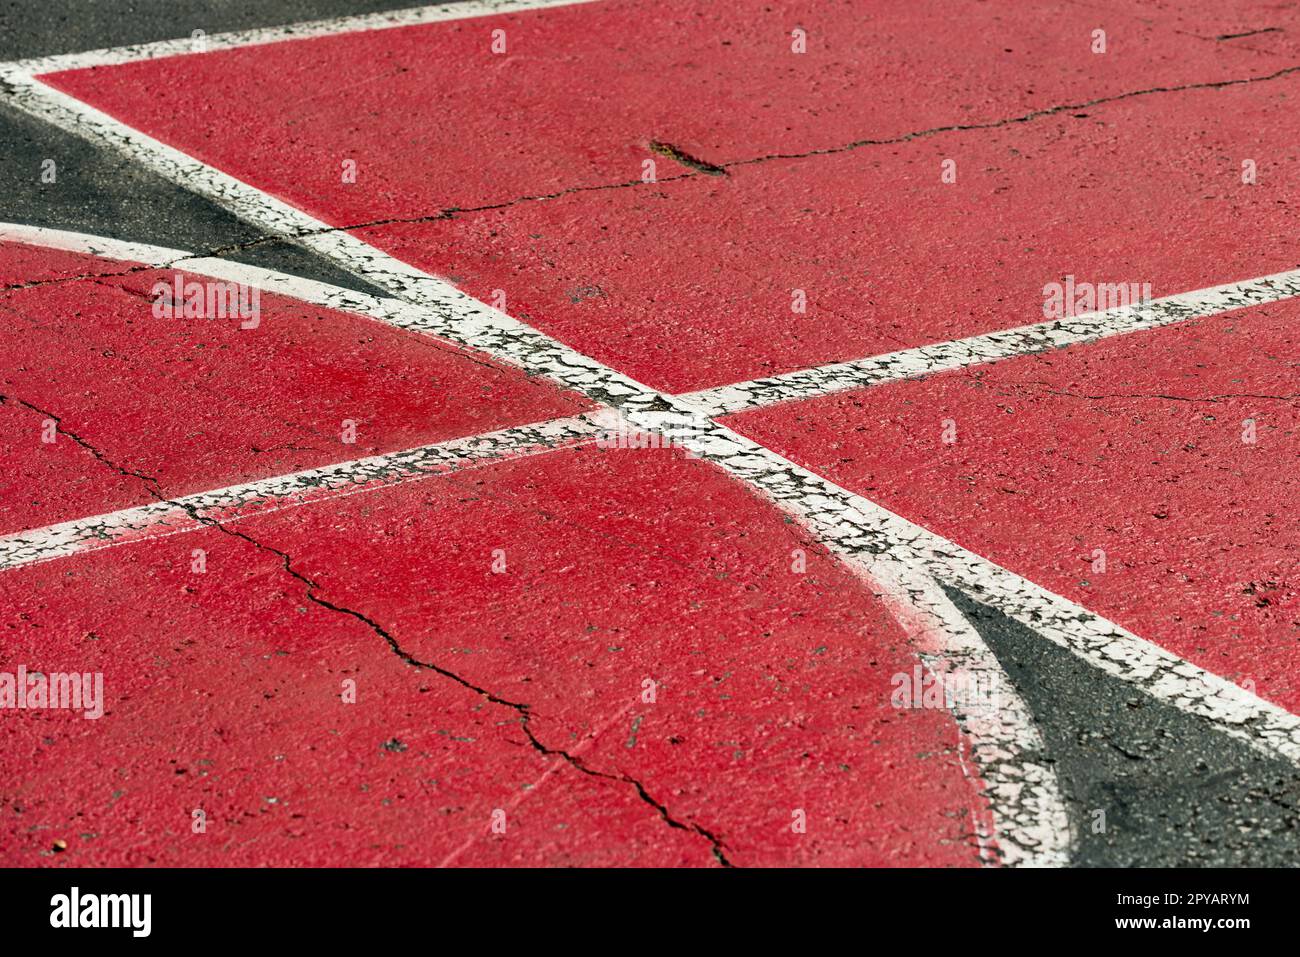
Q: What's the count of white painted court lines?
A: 4